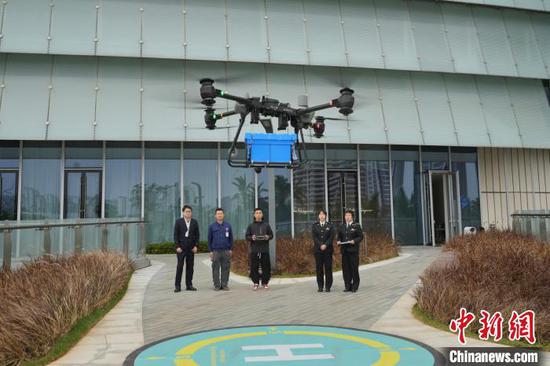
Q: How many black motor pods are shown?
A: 4